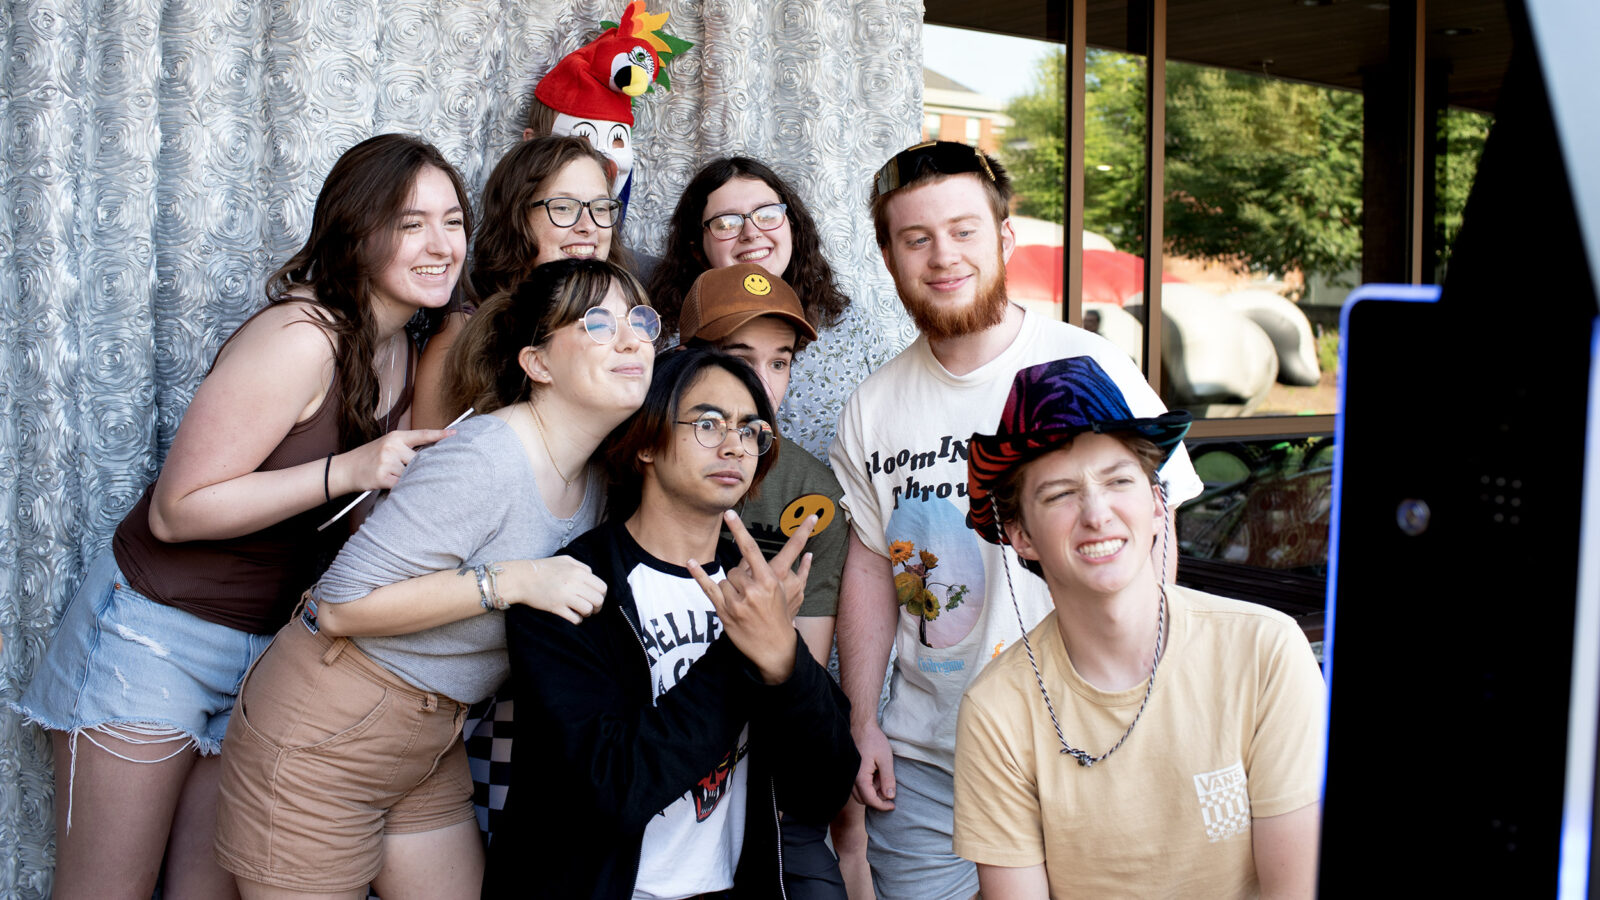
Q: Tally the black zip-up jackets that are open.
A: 1